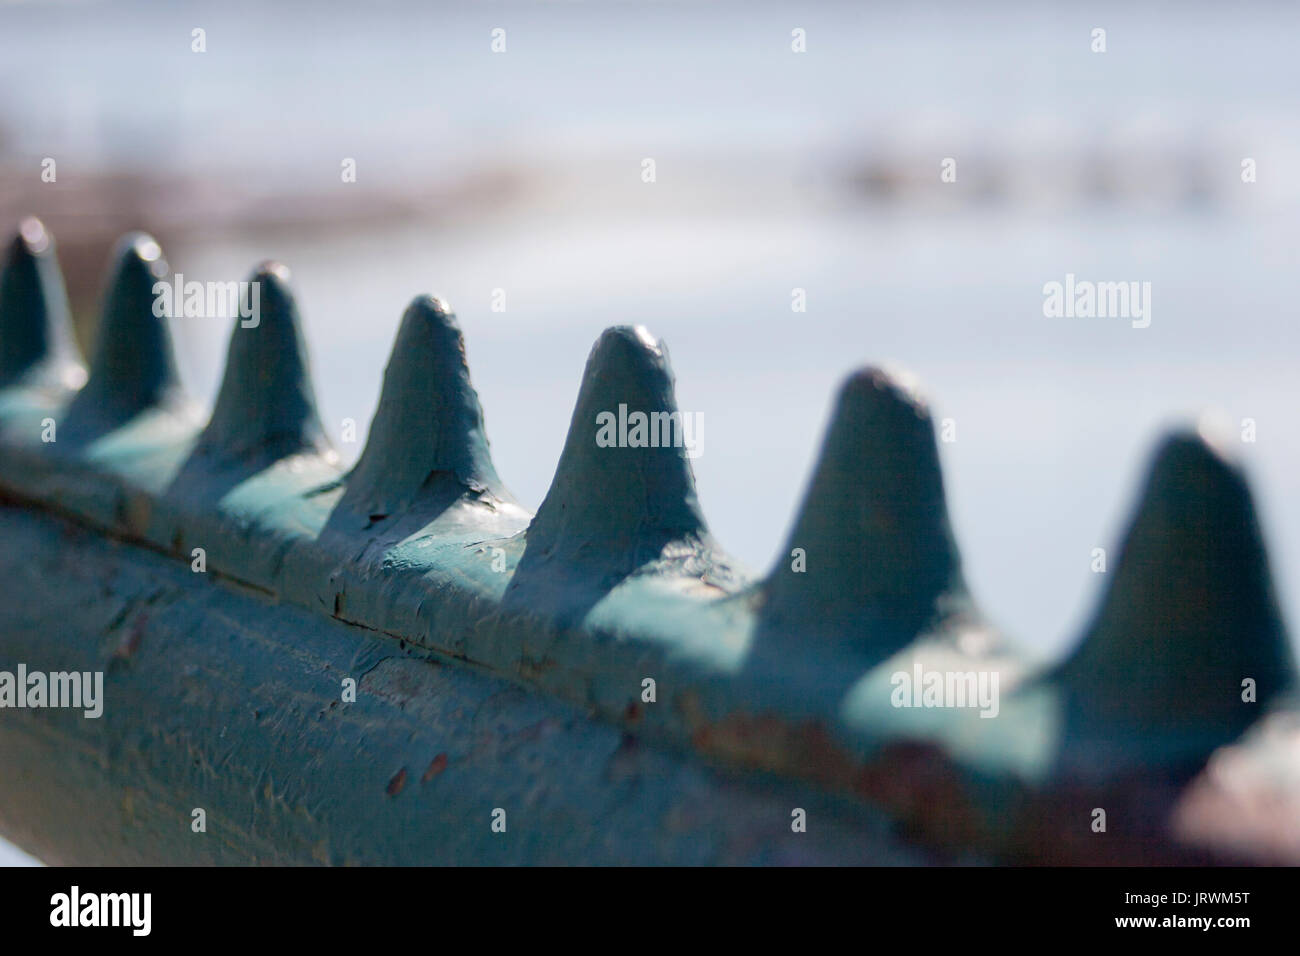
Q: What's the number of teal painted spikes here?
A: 7